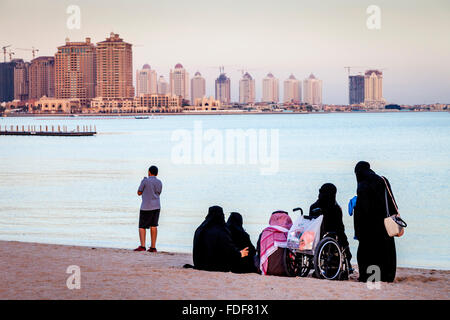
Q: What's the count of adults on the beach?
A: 5